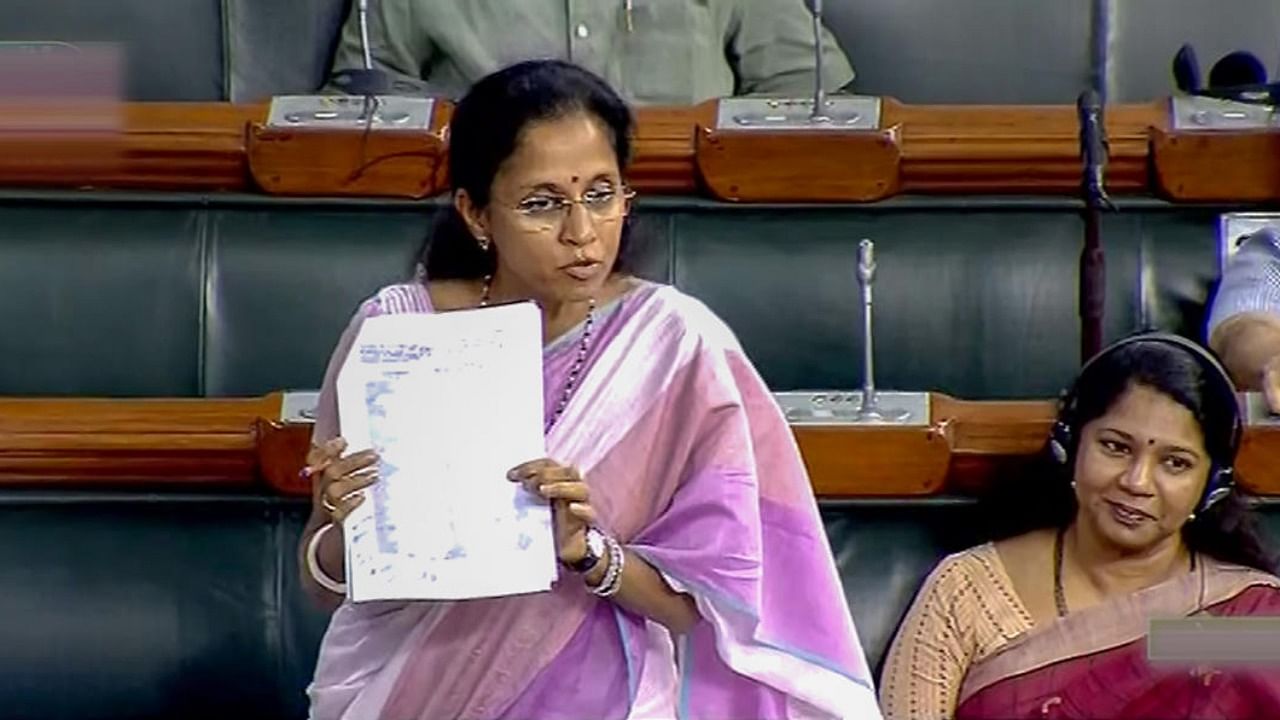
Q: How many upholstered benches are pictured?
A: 3